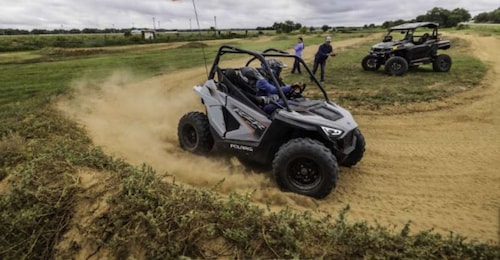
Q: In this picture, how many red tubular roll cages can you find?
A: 0